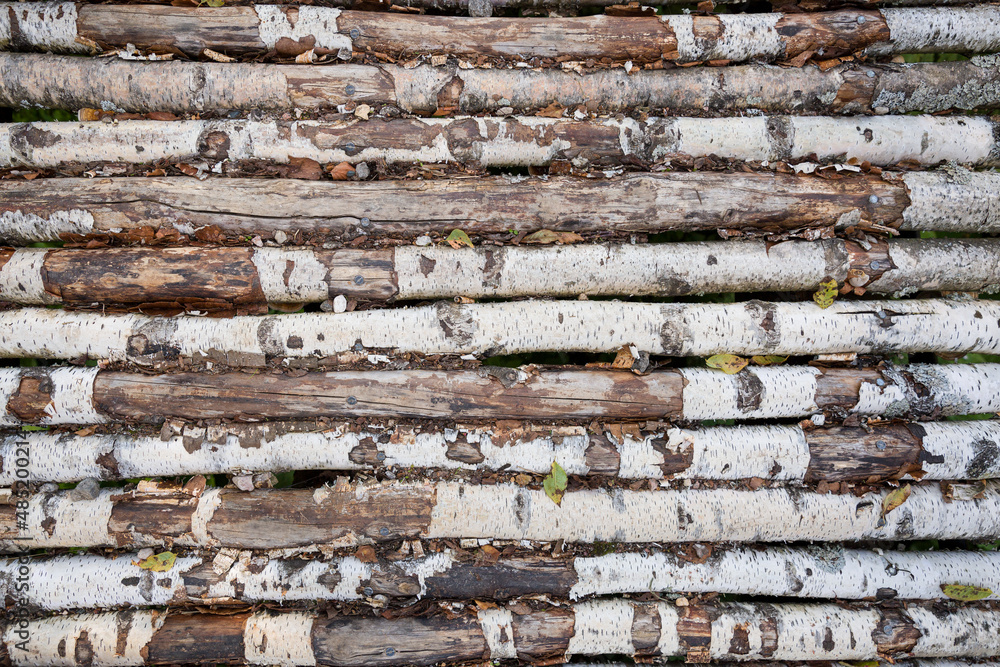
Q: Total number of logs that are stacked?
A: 11